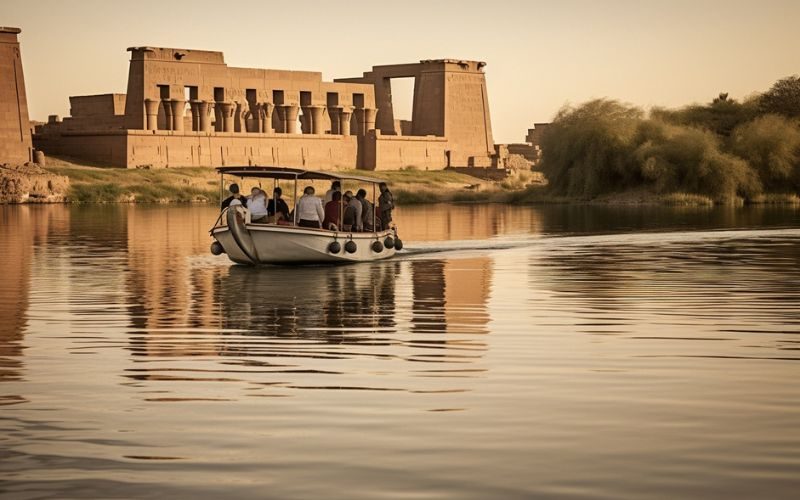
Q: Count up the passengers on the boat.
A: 9